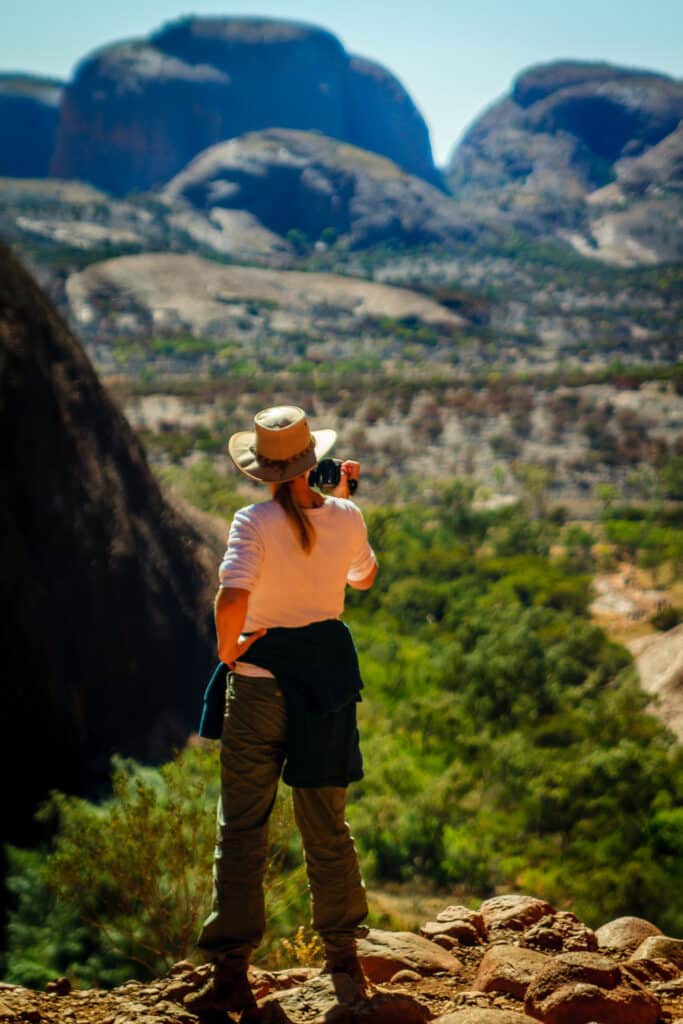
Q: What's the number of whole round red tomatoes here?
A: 0